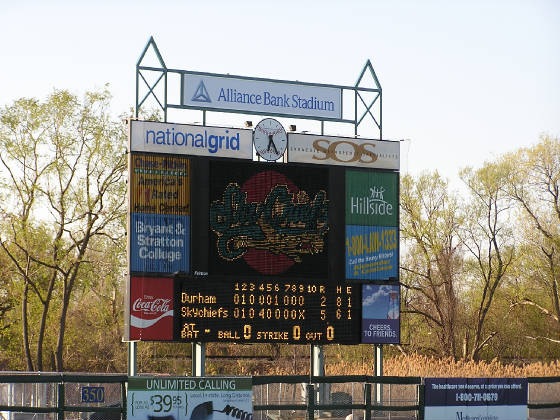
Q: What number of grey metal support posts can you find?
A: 4